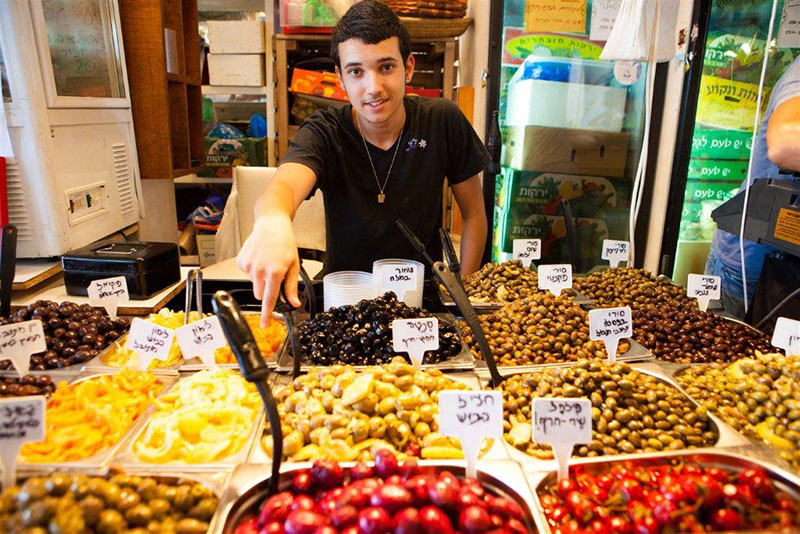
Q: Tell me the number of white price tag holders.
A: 15